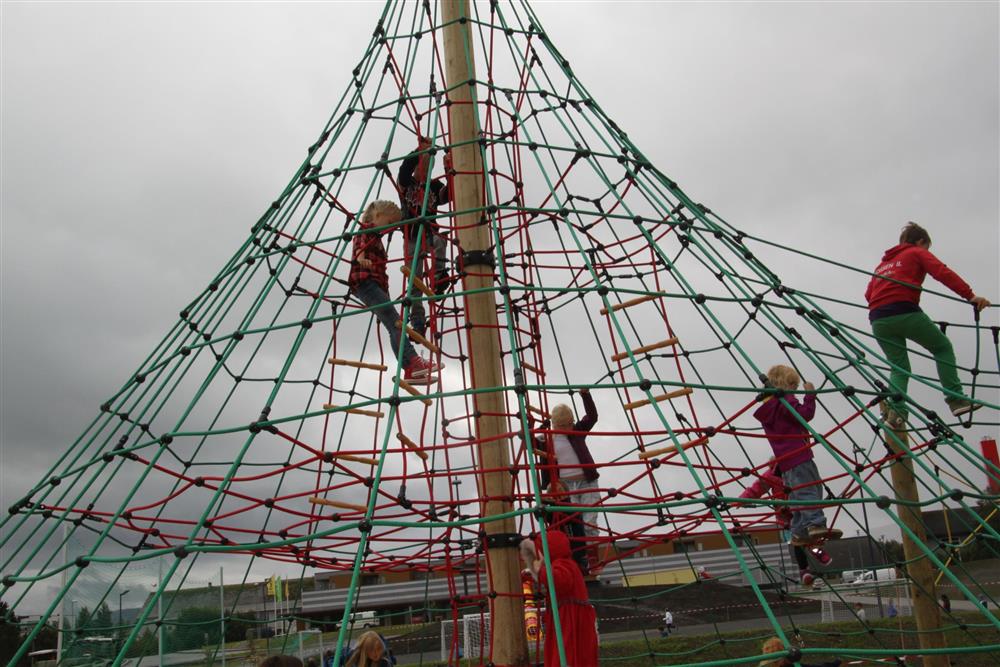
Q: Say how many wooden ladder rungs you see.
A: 15